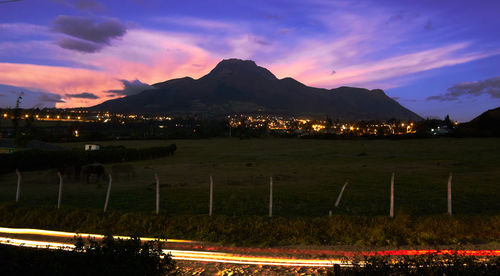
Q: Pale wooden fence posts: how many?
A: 9